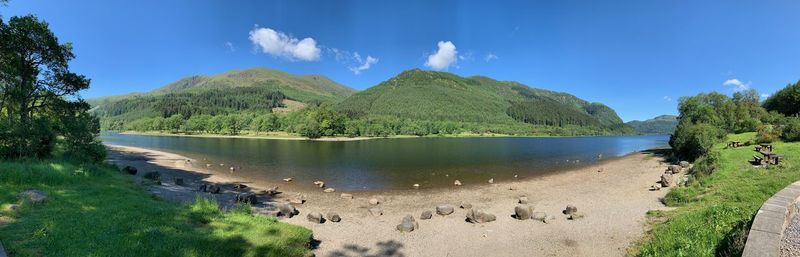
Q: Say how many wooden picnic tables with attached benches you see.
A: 3